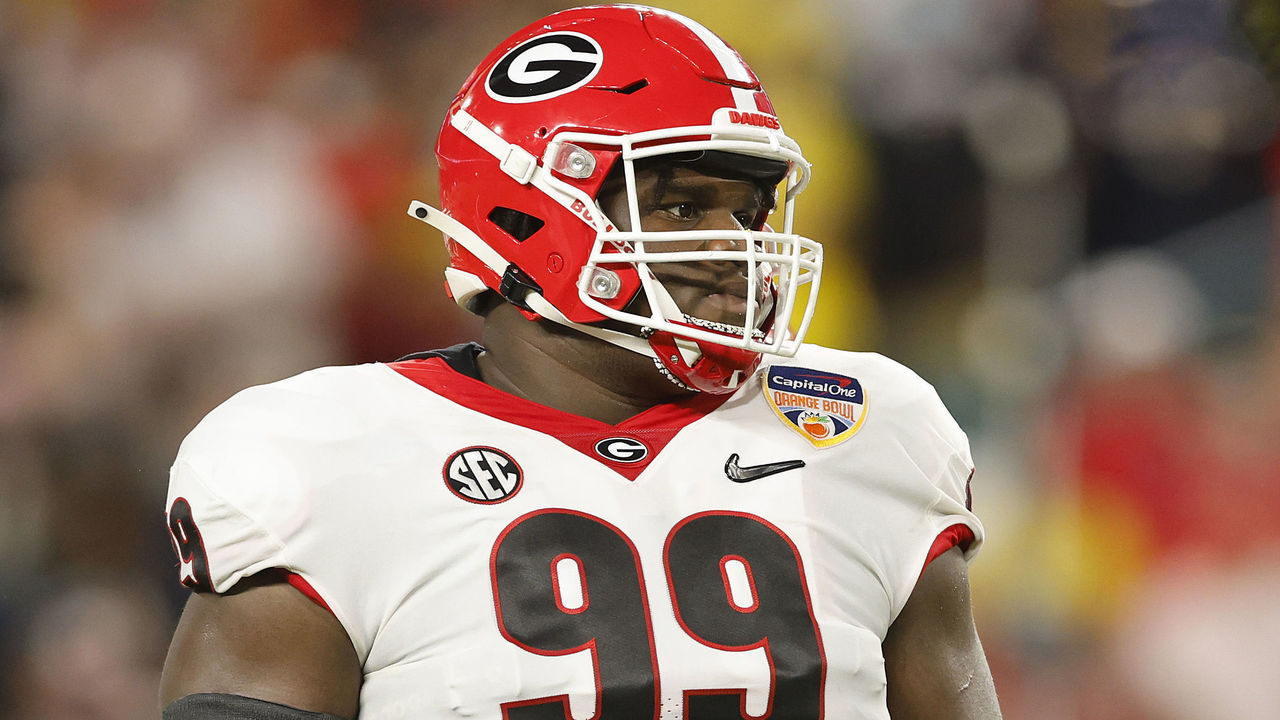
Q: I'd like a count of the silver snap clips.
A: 2